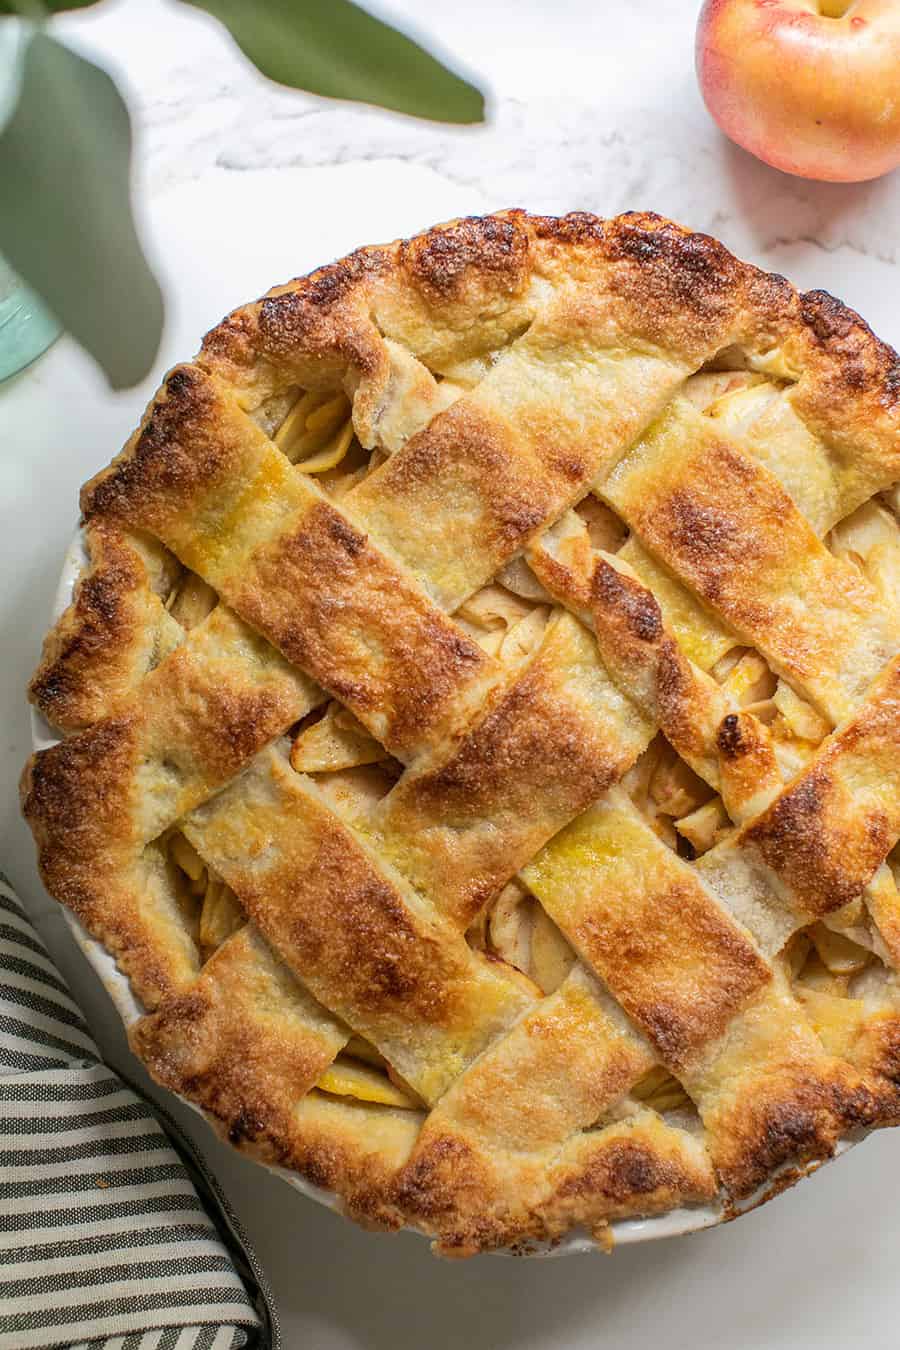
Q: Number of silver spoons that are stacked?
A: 0